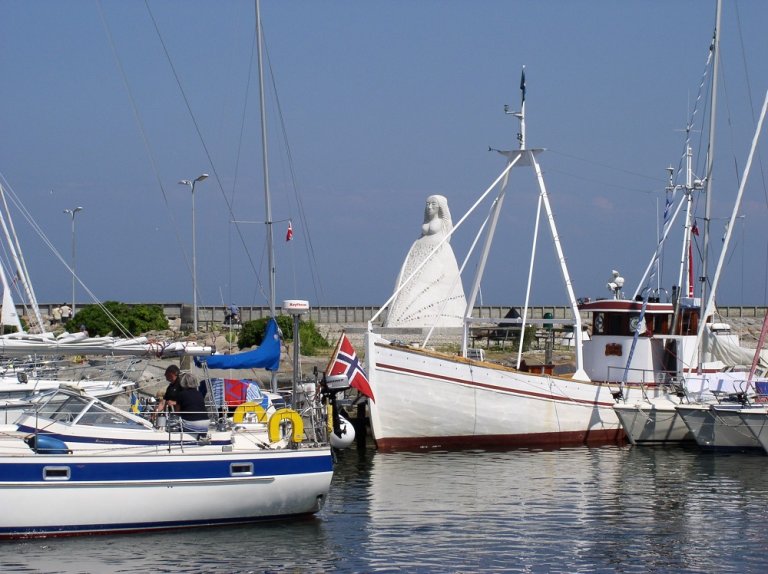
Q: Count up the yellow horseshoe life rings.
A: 2